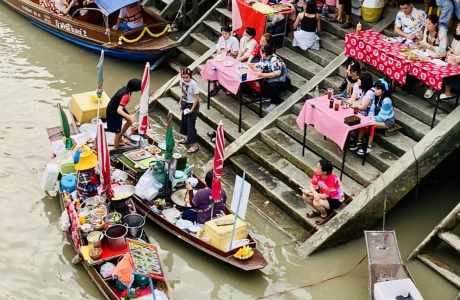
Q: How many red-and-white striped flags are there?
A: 3